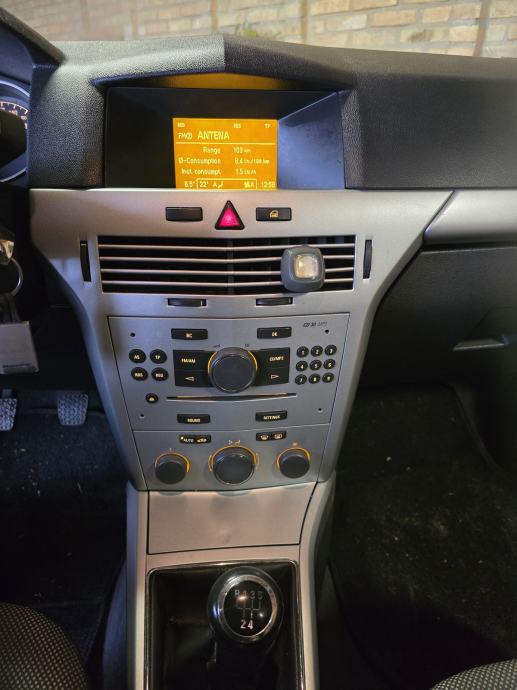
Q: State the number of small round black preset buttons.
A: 9